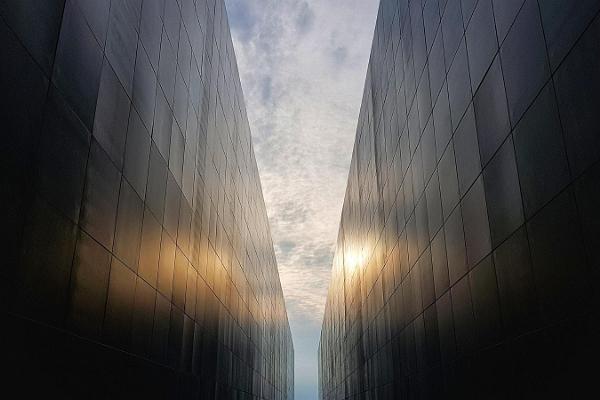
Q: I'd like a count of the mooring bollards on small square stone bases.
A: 0